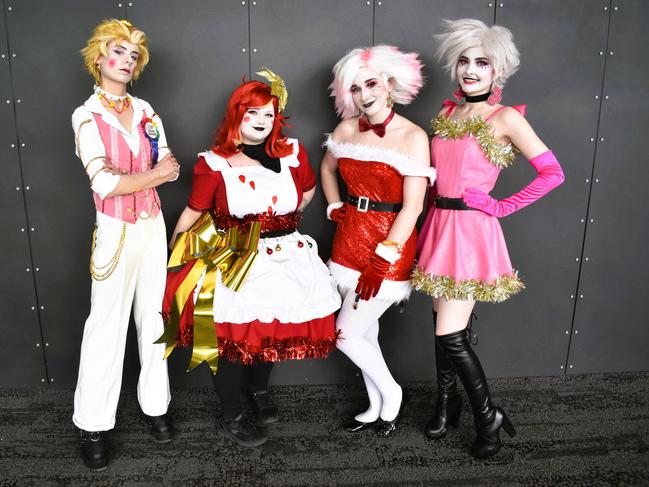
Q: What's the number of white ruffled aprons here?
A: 1